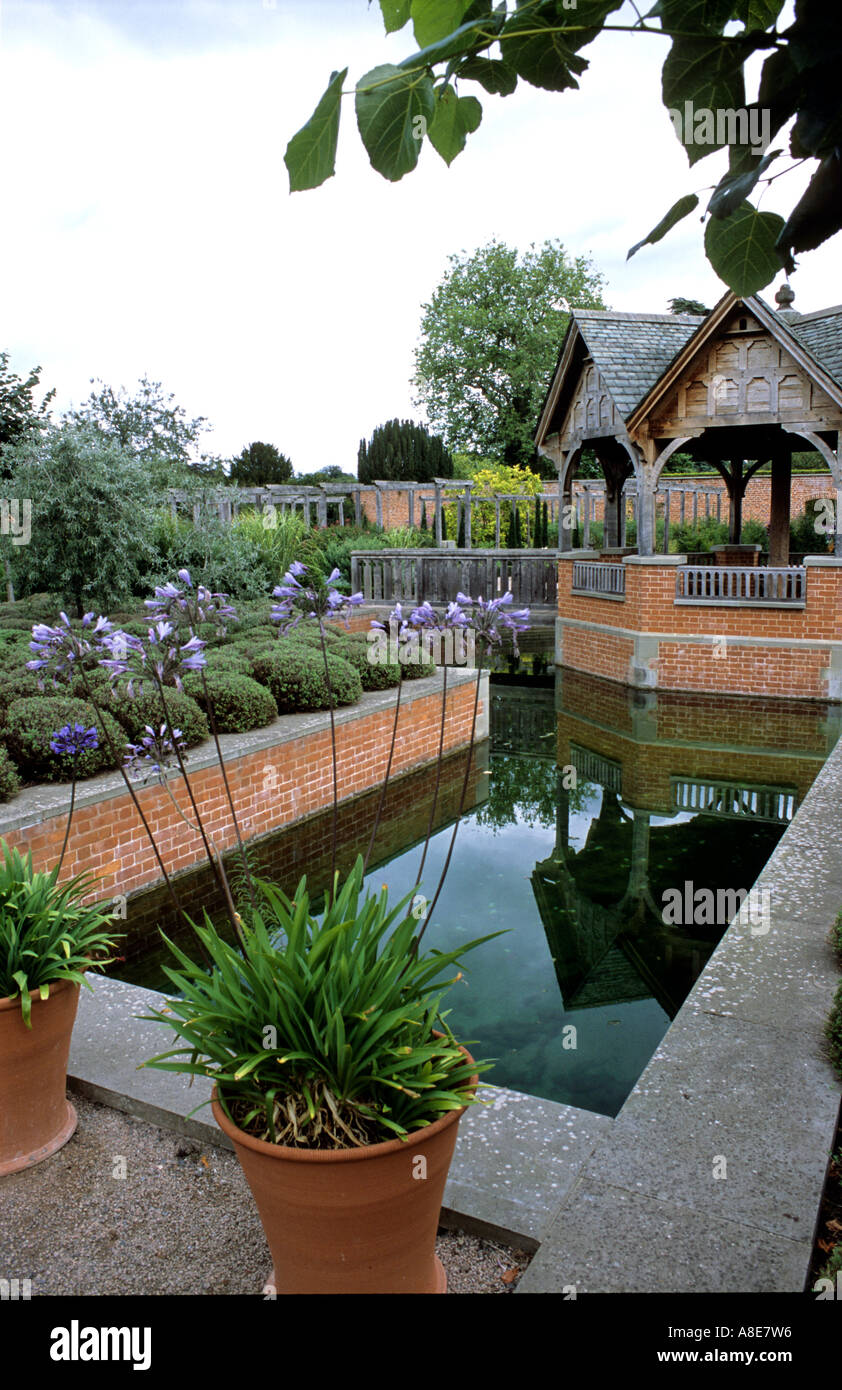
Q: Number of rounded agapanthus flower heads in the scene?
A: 9